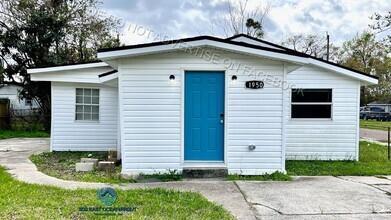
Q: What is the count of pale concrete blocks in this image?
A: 2